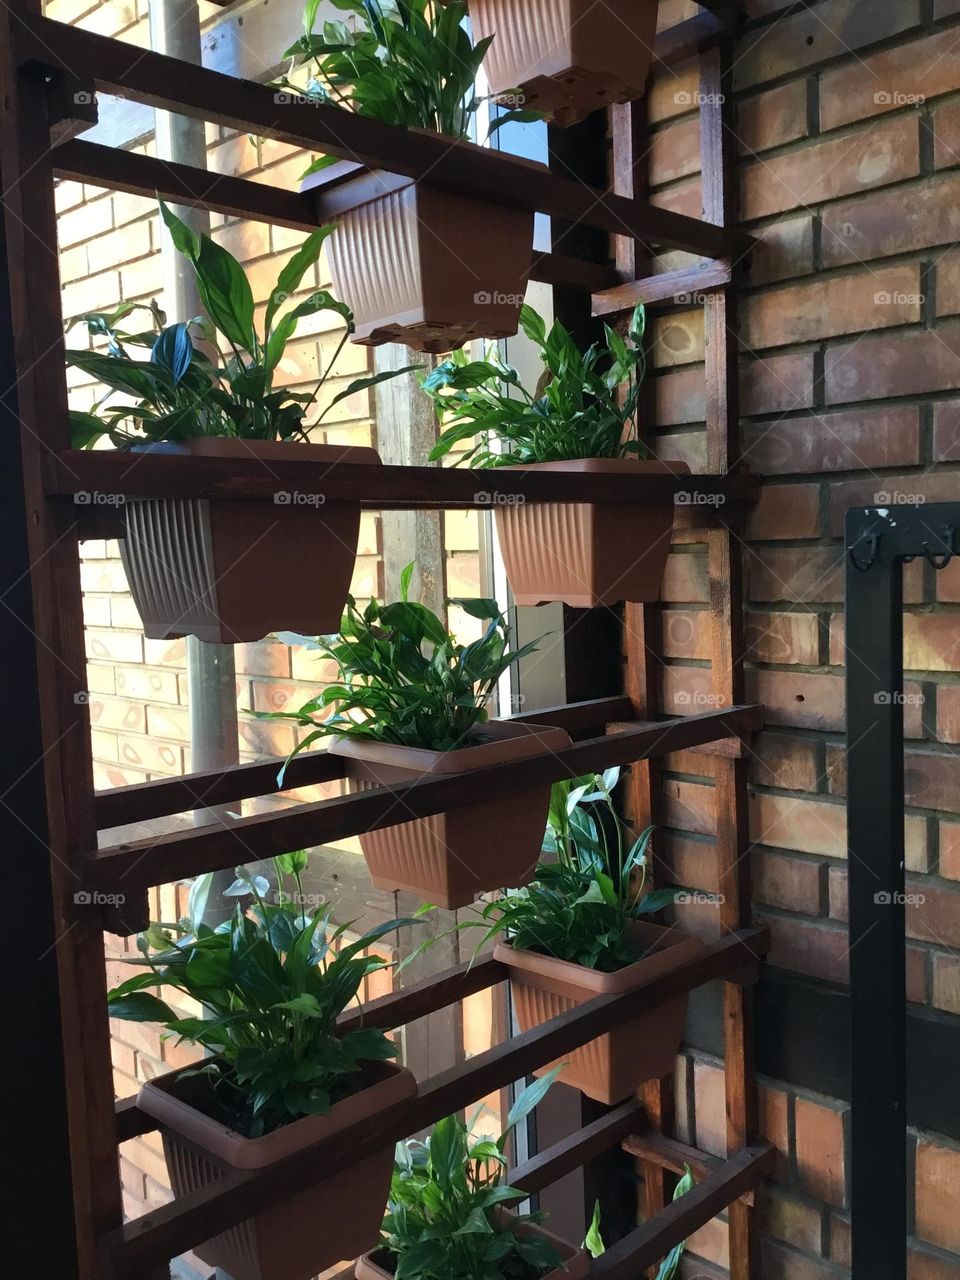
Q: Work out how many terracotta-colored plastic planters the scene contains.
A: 8